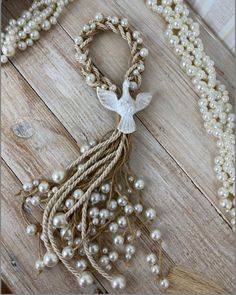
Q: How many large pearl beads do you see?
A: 5